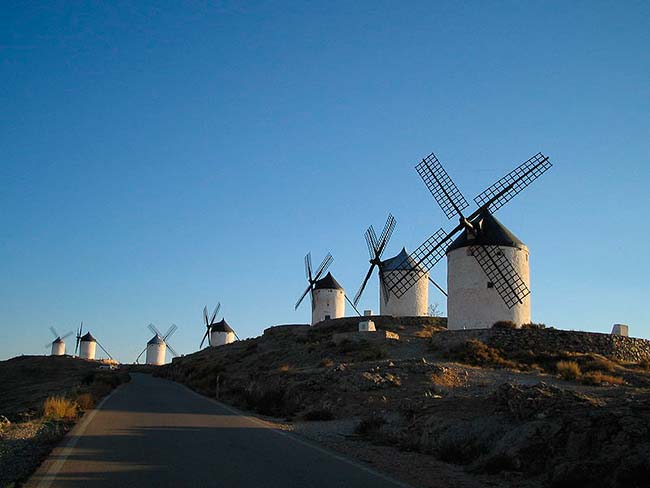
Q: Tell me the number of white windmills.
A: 7